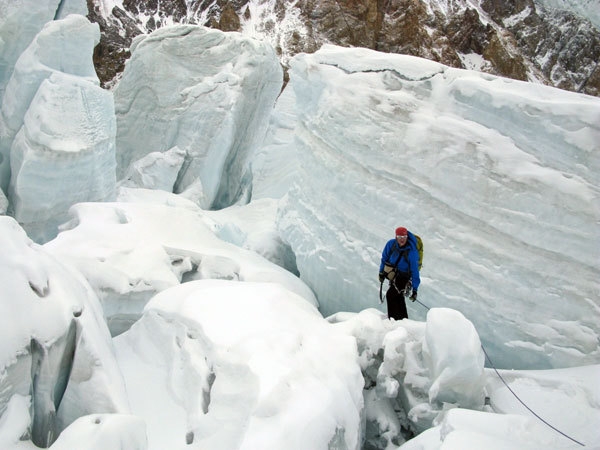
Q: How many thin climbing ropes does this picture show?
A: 1